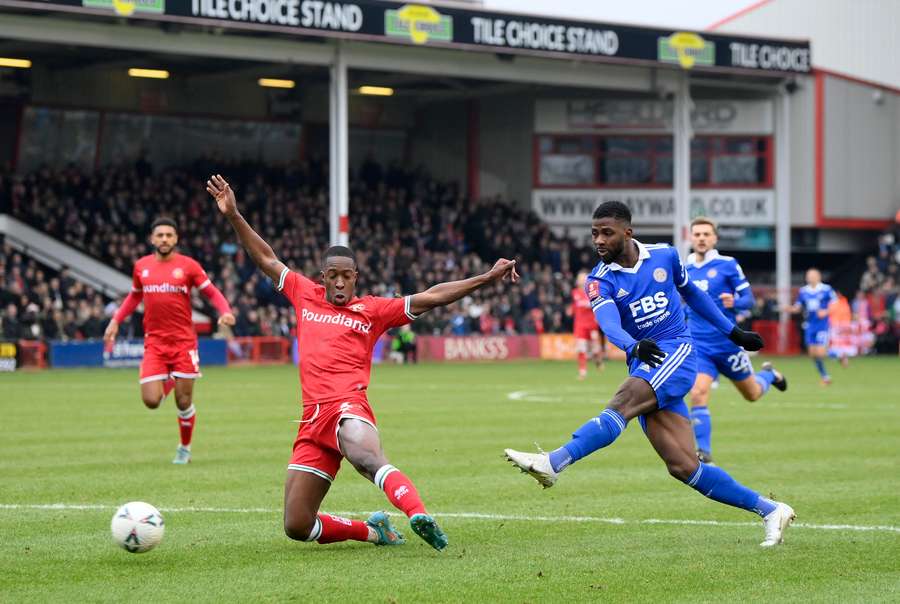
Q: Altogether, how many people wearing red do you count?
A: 3